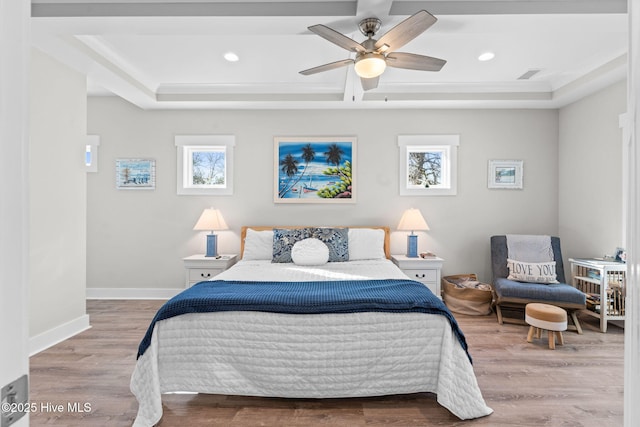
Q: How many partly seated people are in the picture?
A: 0